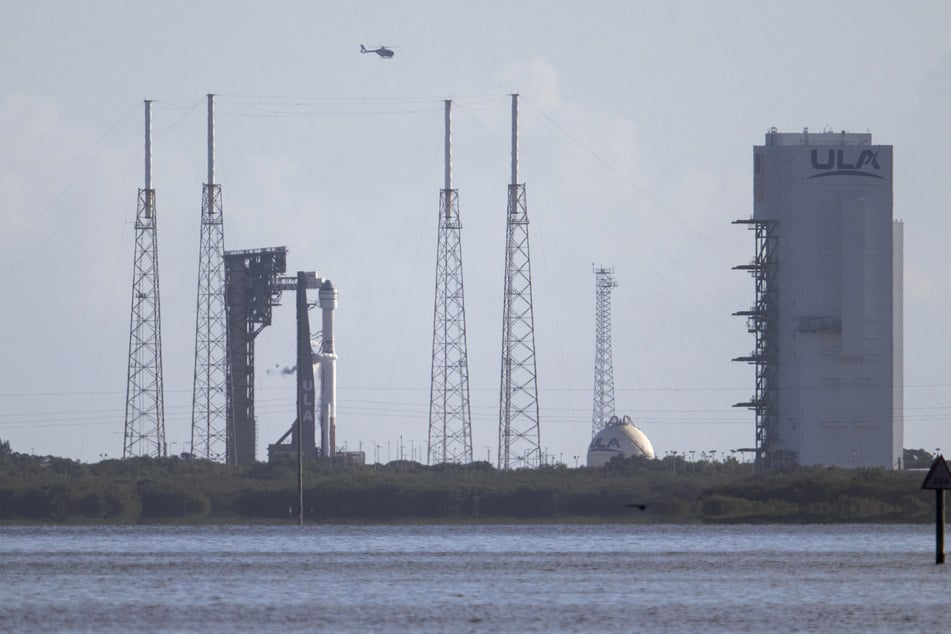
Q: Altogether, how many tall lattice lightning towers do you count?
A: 4